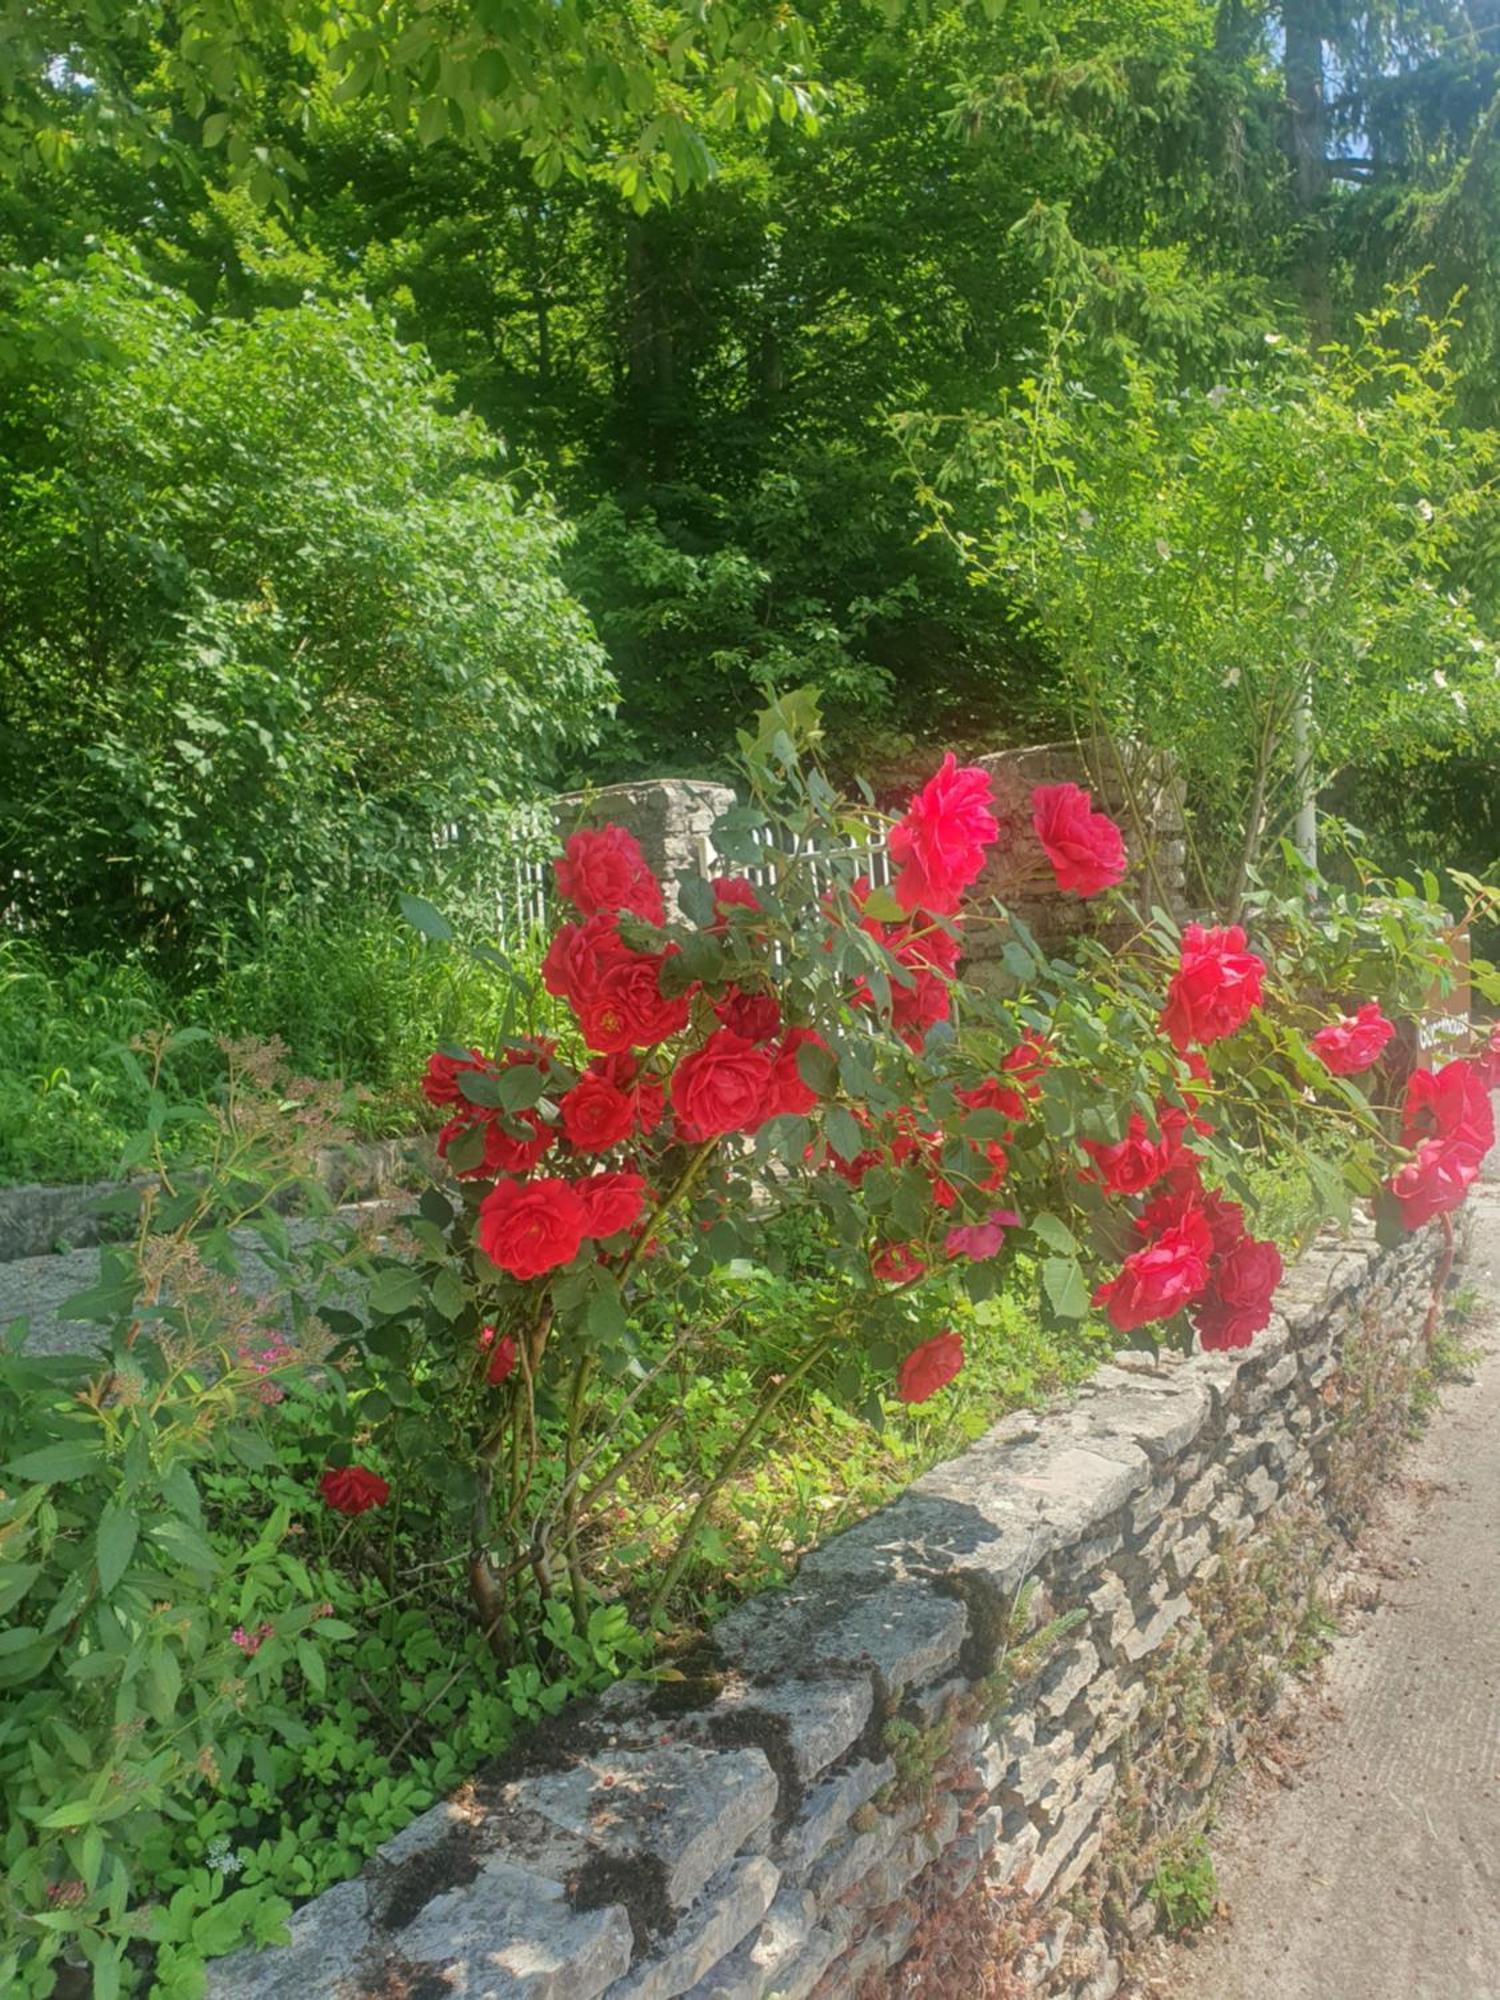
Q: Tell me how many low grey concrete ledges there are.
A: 1